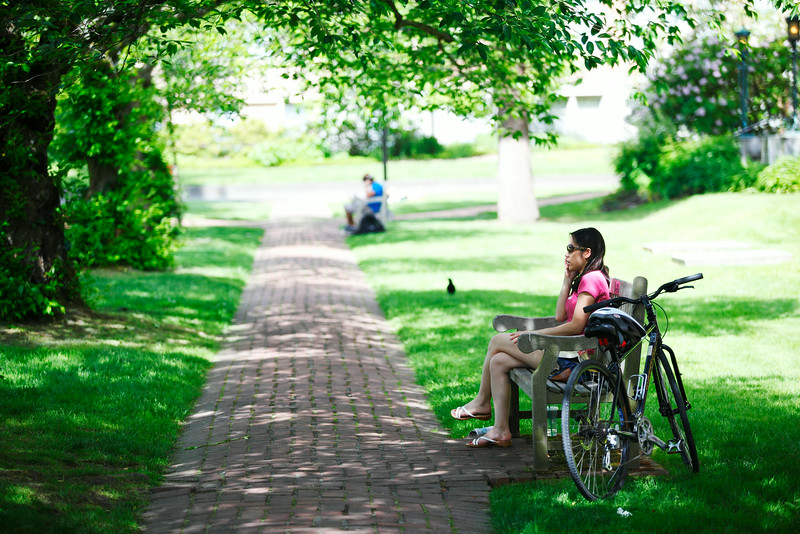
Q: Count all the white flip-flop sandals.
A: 2